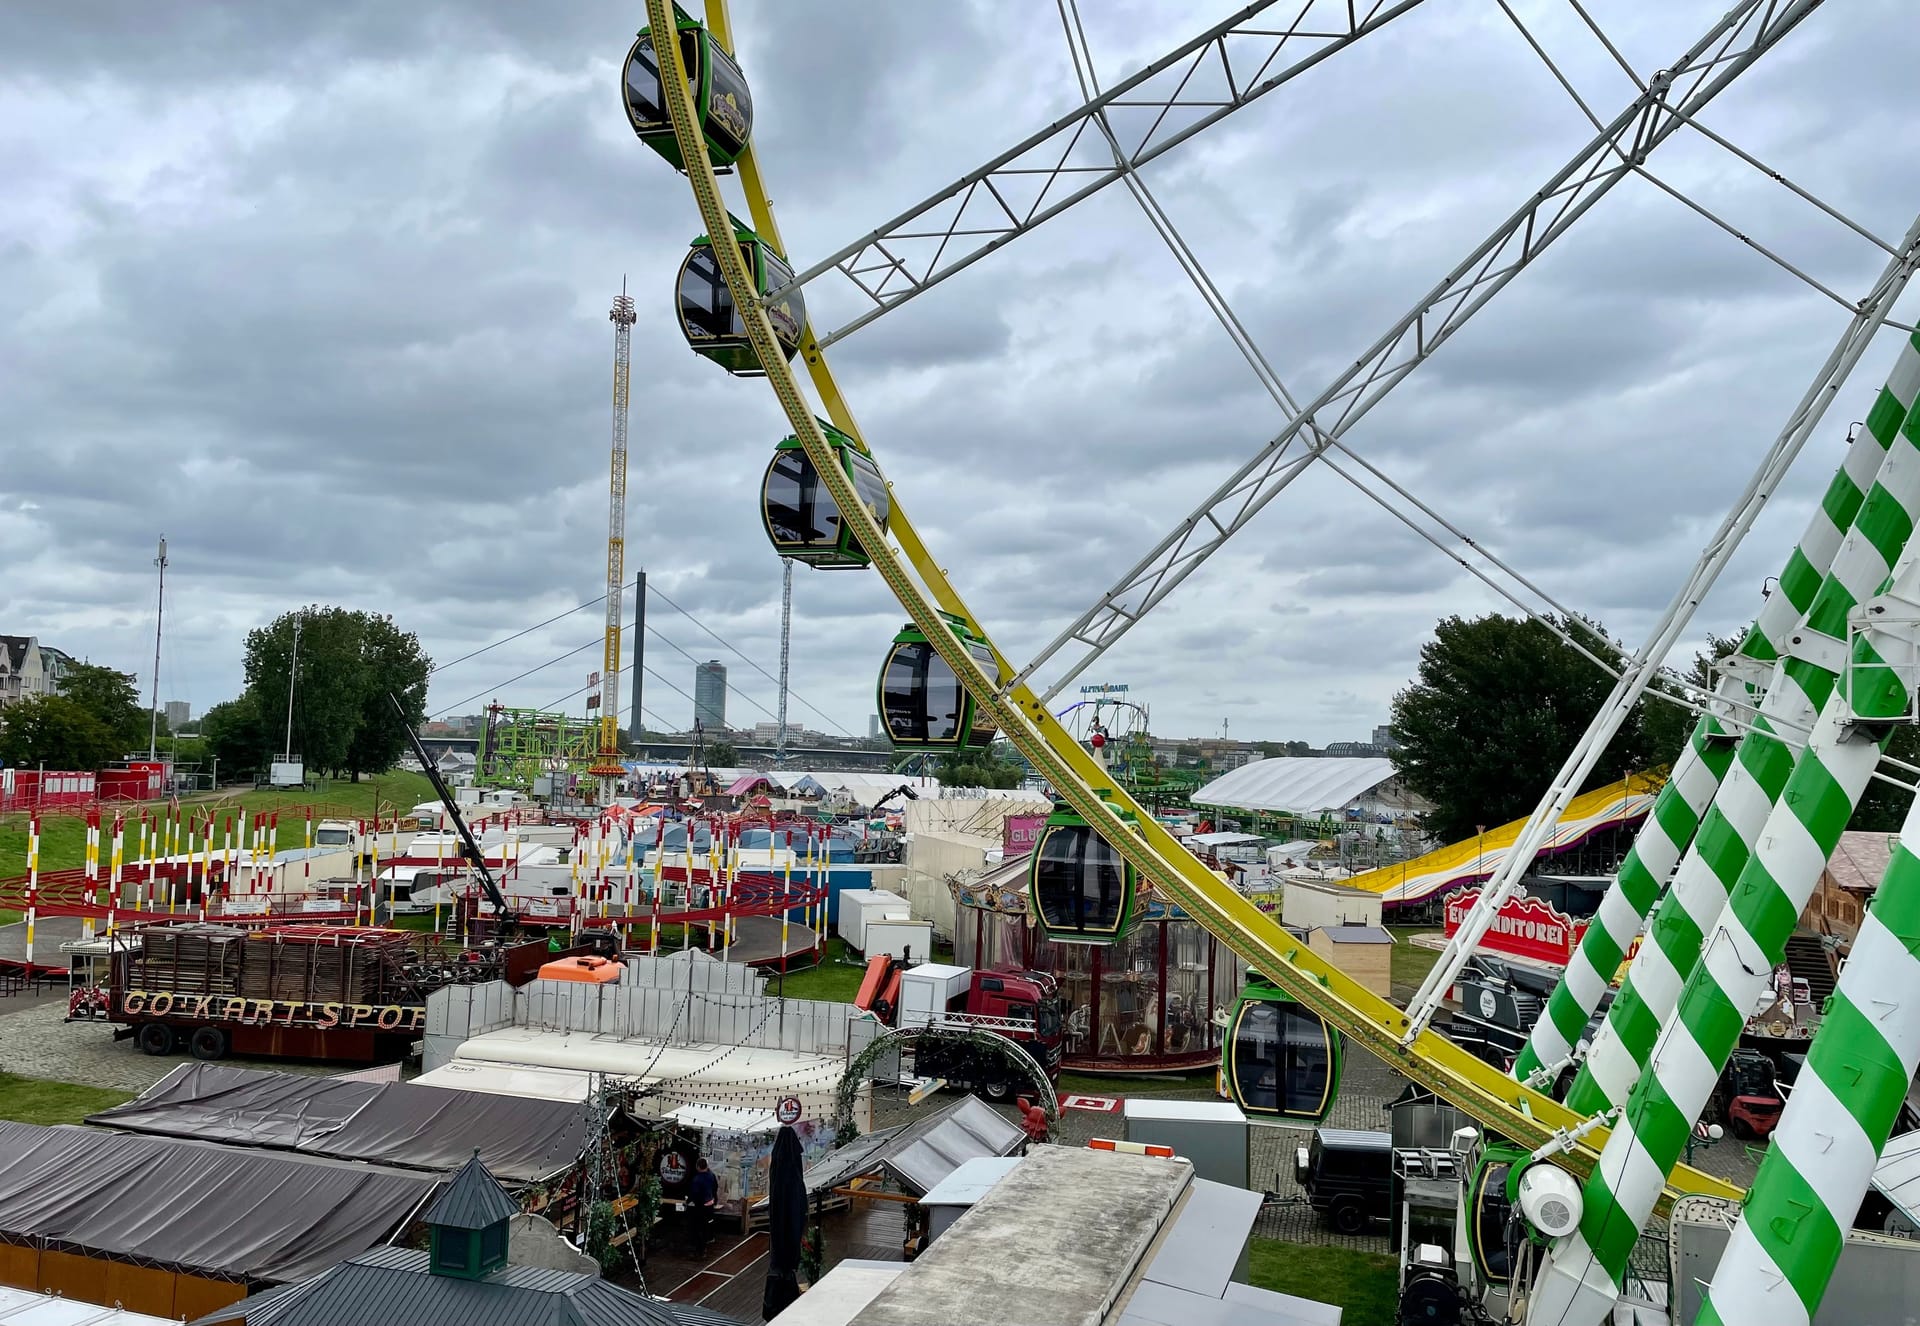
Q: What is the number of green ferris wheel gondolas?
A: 7